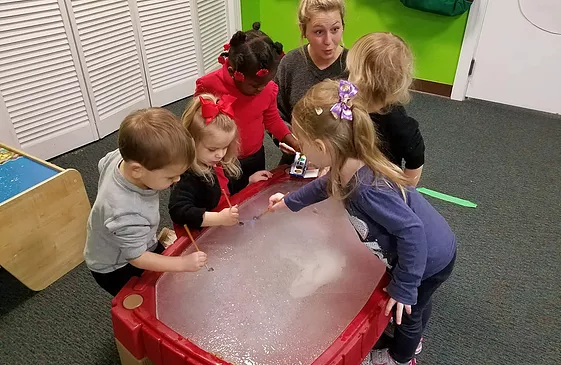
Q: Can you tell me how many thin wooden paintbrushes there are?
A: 3